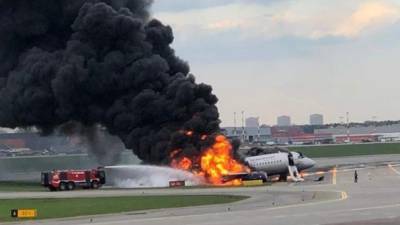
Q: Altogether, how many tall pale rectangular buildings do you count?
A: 3